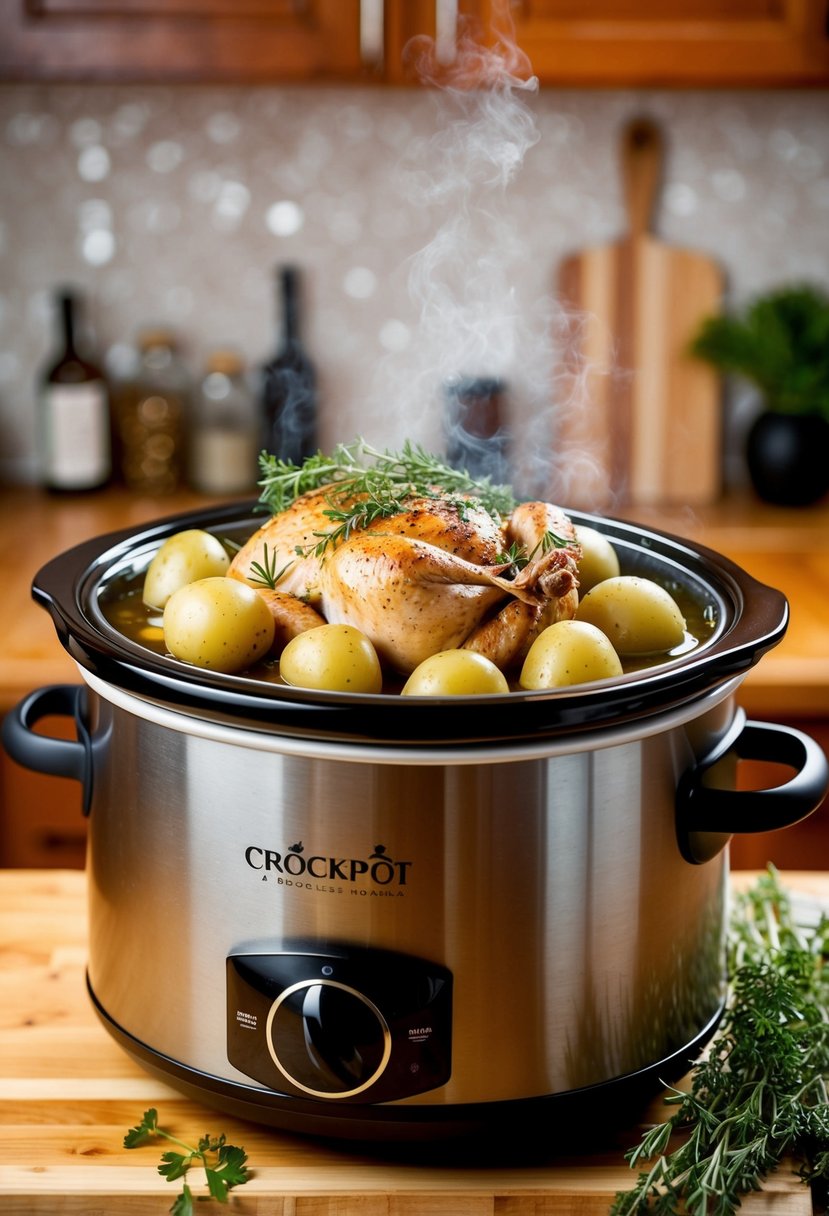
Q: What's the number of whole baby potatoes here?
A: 7